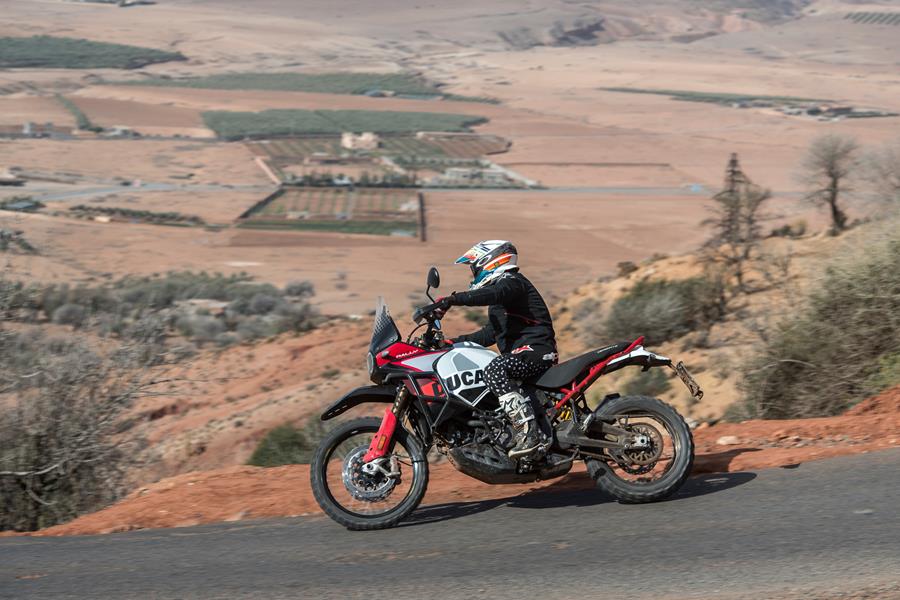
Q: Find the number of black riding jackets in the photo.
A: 1